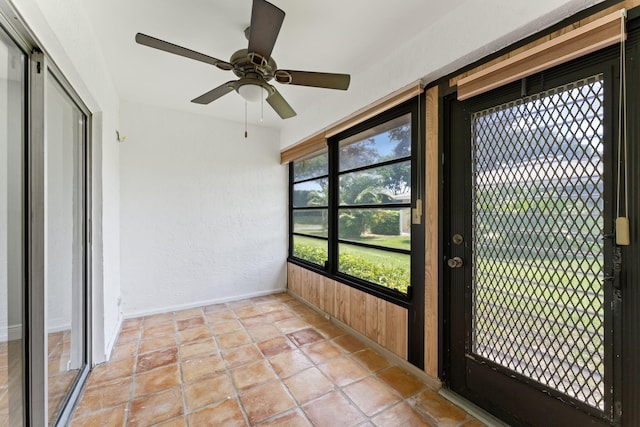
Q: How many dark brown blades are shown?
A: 5